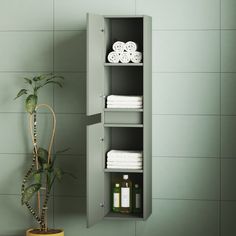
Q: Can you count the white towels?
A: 12